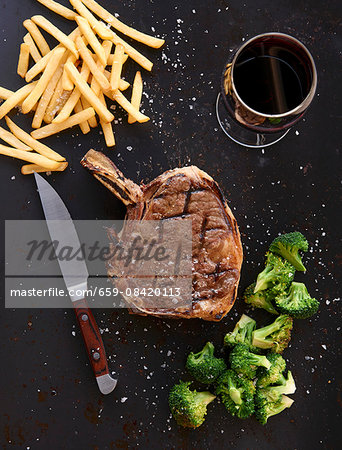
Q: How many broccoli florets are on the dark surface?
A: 12